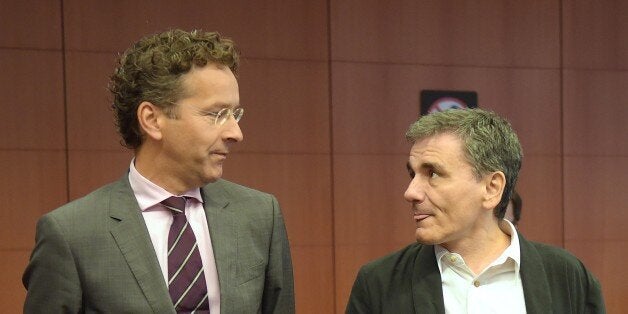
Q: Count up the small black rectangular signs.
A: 1